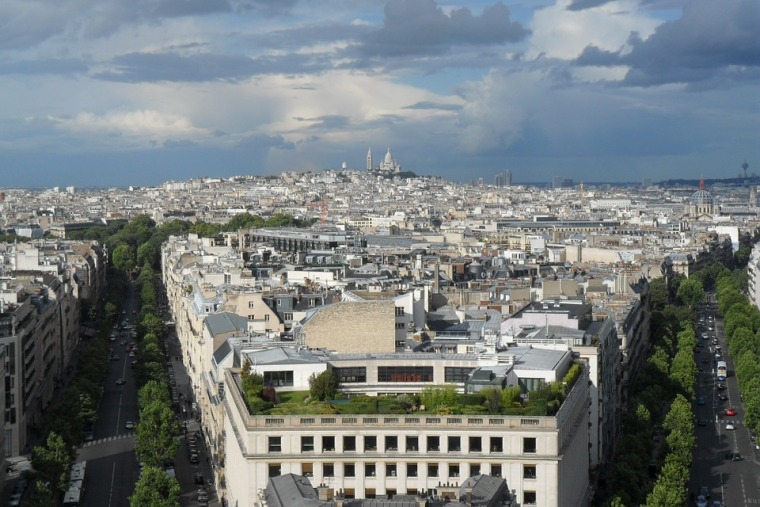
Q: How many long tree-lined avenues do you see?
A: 2